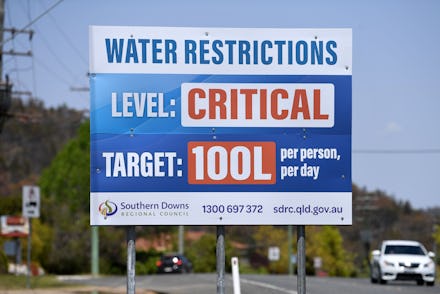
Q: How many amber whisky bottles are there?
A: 0